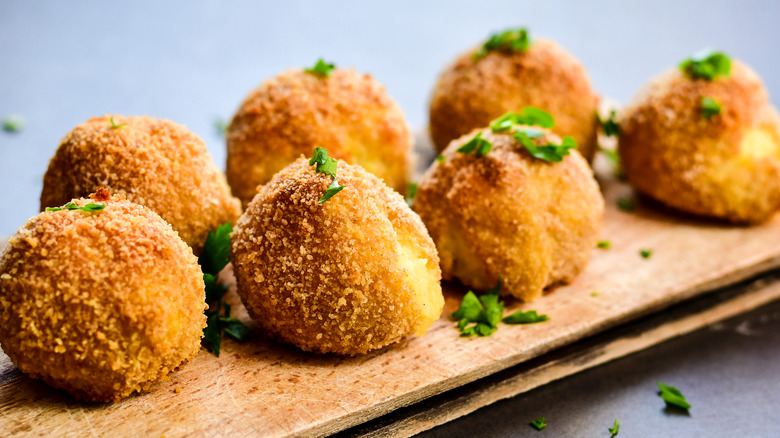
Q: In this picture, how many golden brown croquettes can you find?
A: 7